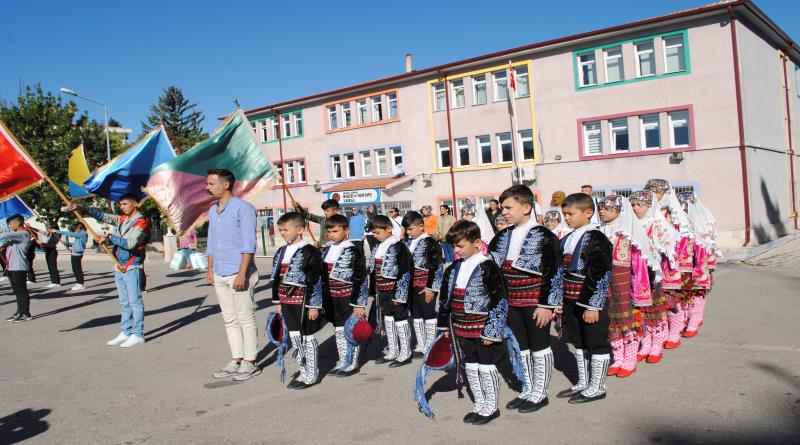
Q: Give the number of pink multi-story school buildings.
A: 1